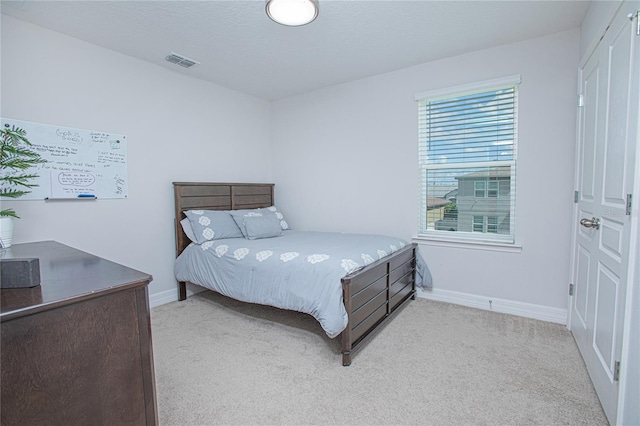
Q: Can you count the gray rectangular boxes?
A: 1